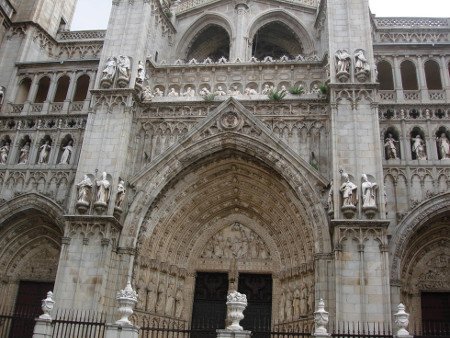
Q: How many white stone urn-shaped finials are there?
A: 5